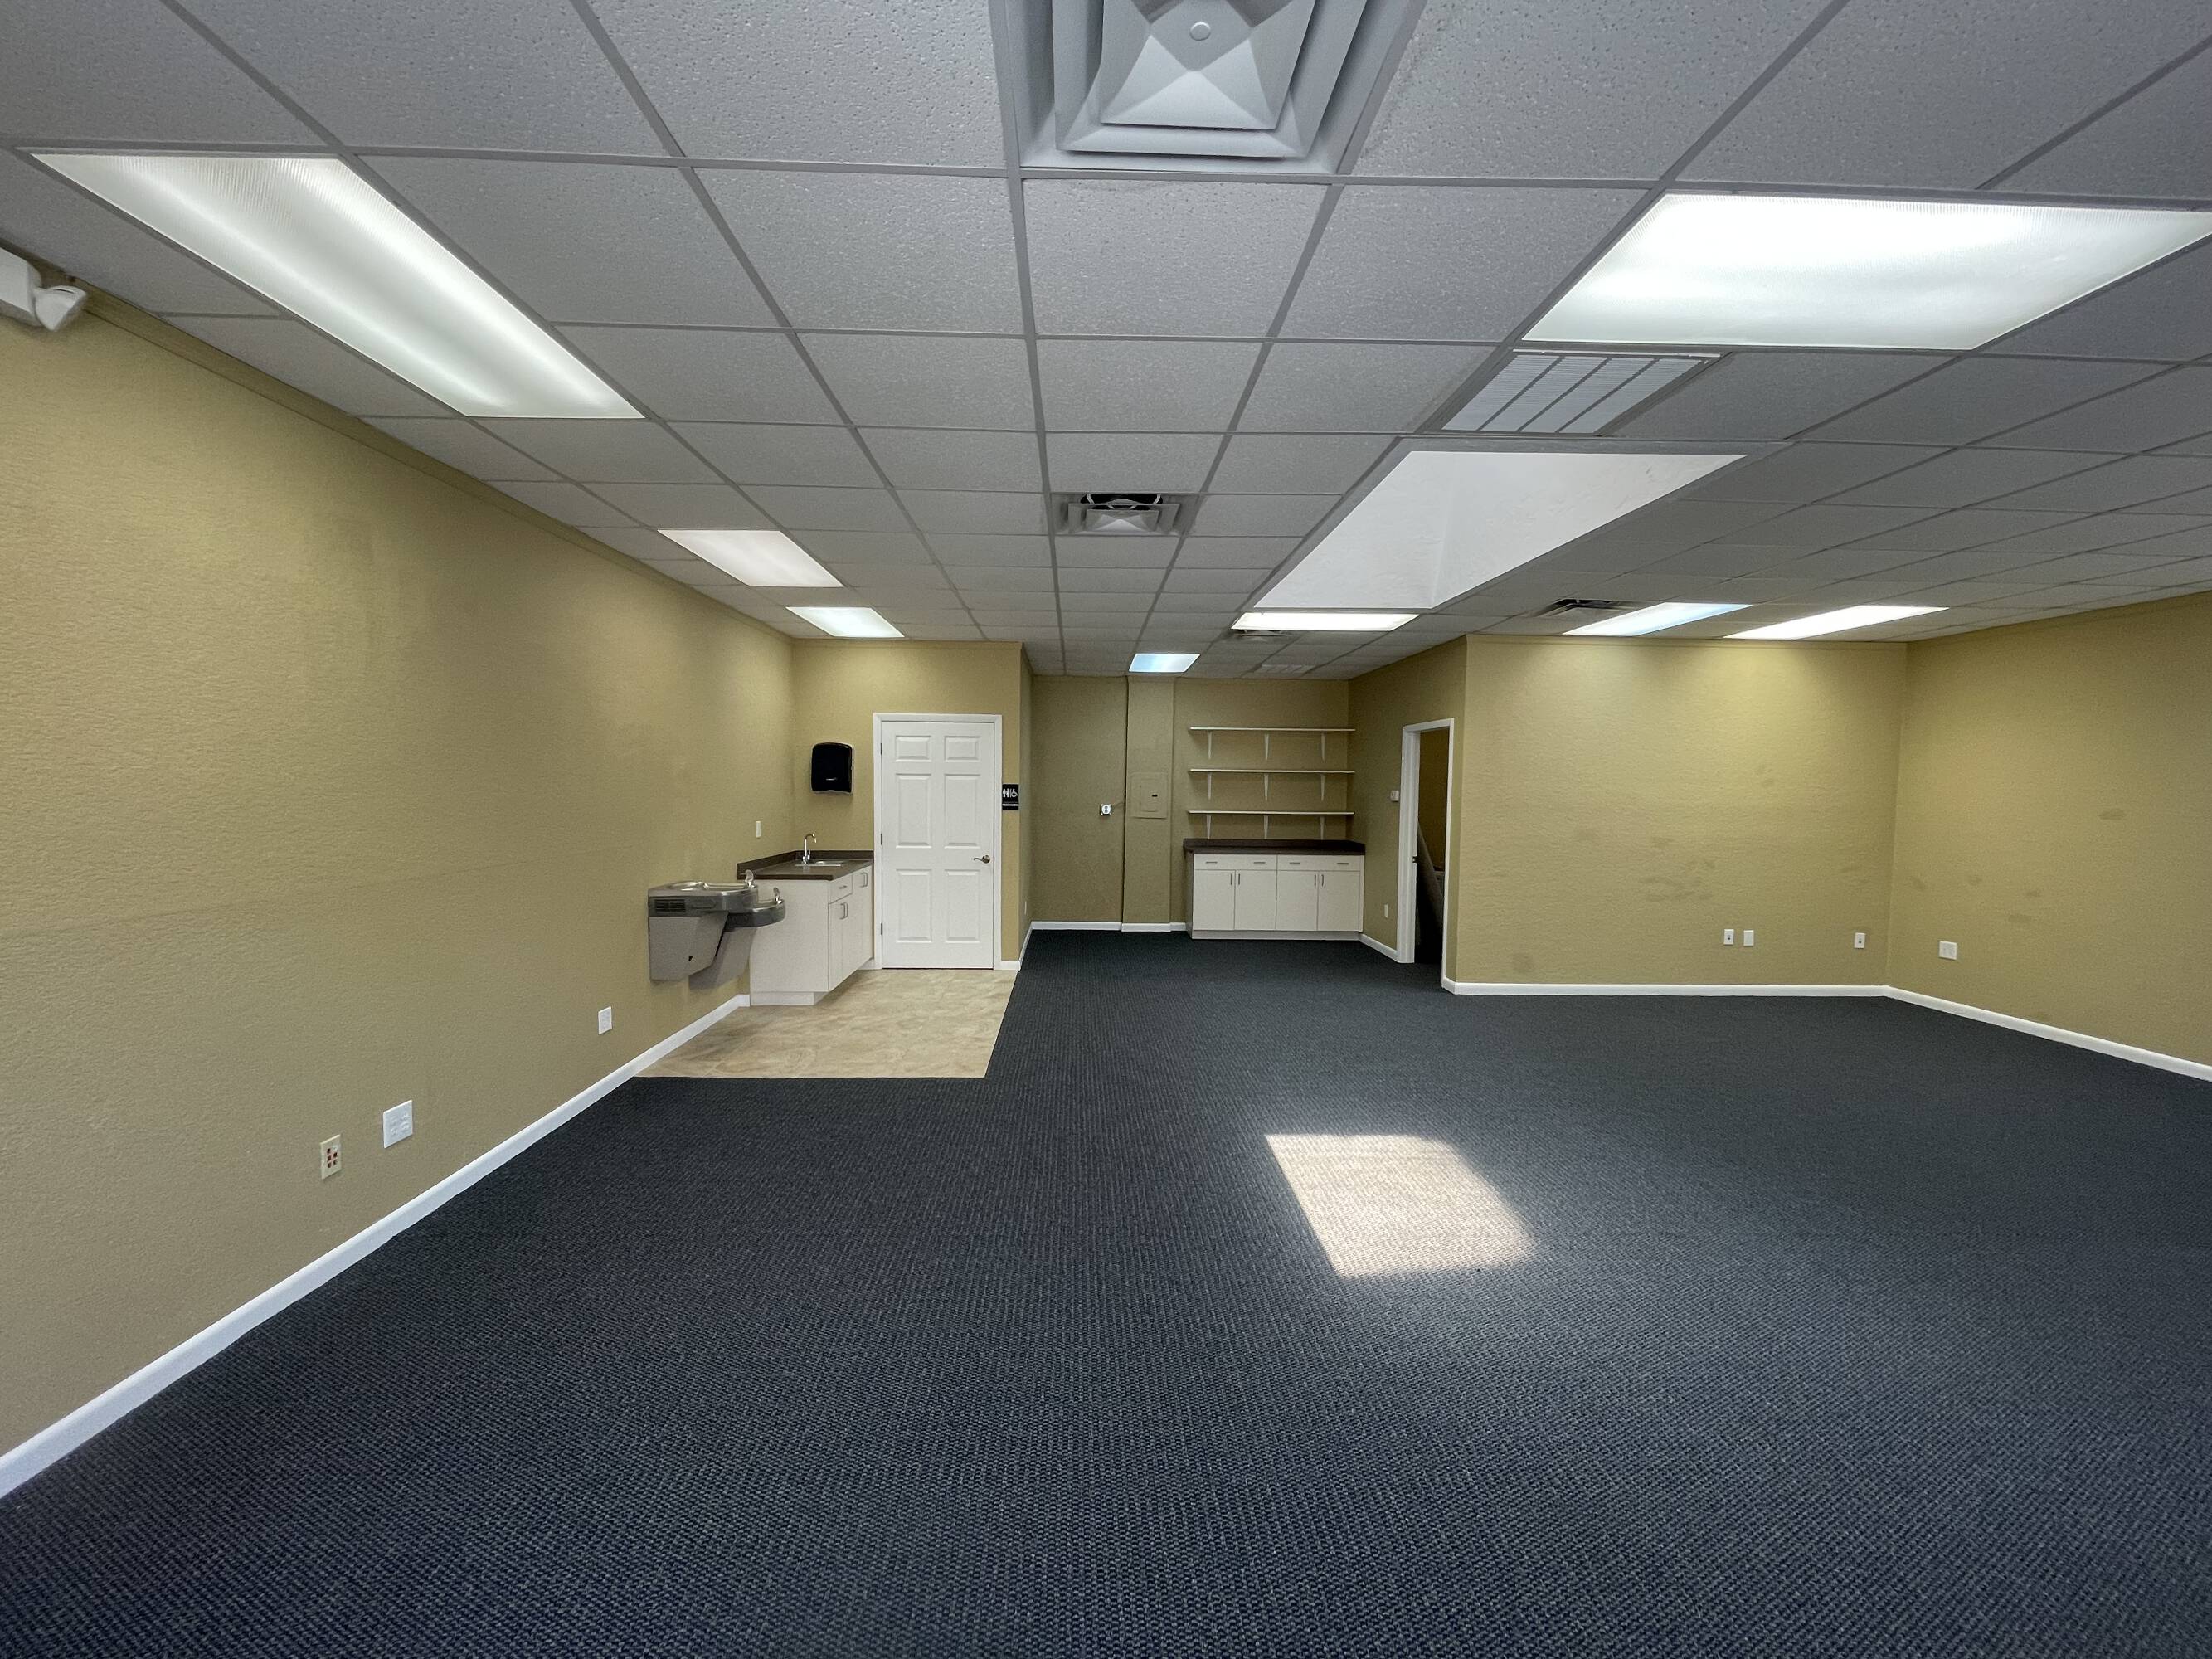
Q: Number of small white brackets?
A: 9